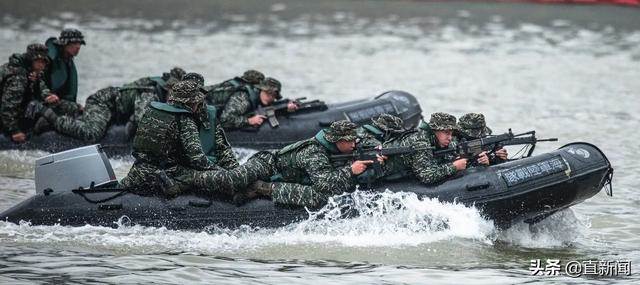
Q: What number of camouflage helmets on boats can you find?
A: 11